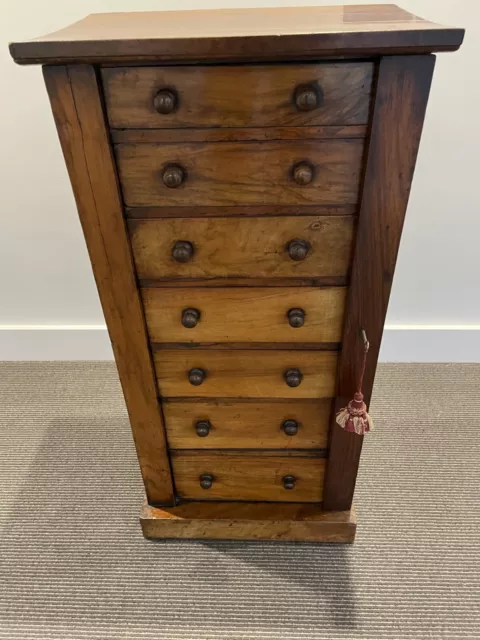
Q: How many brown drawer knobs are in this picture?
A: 14